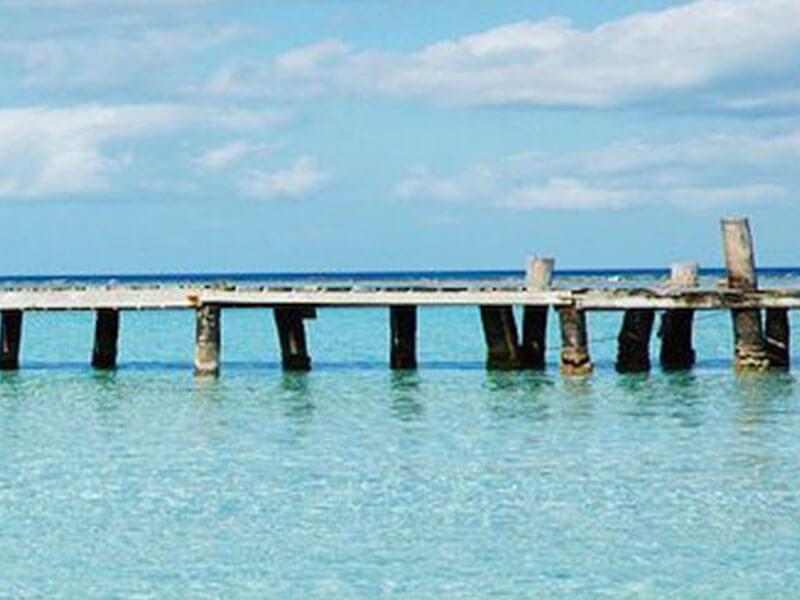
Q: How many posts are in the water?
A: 12